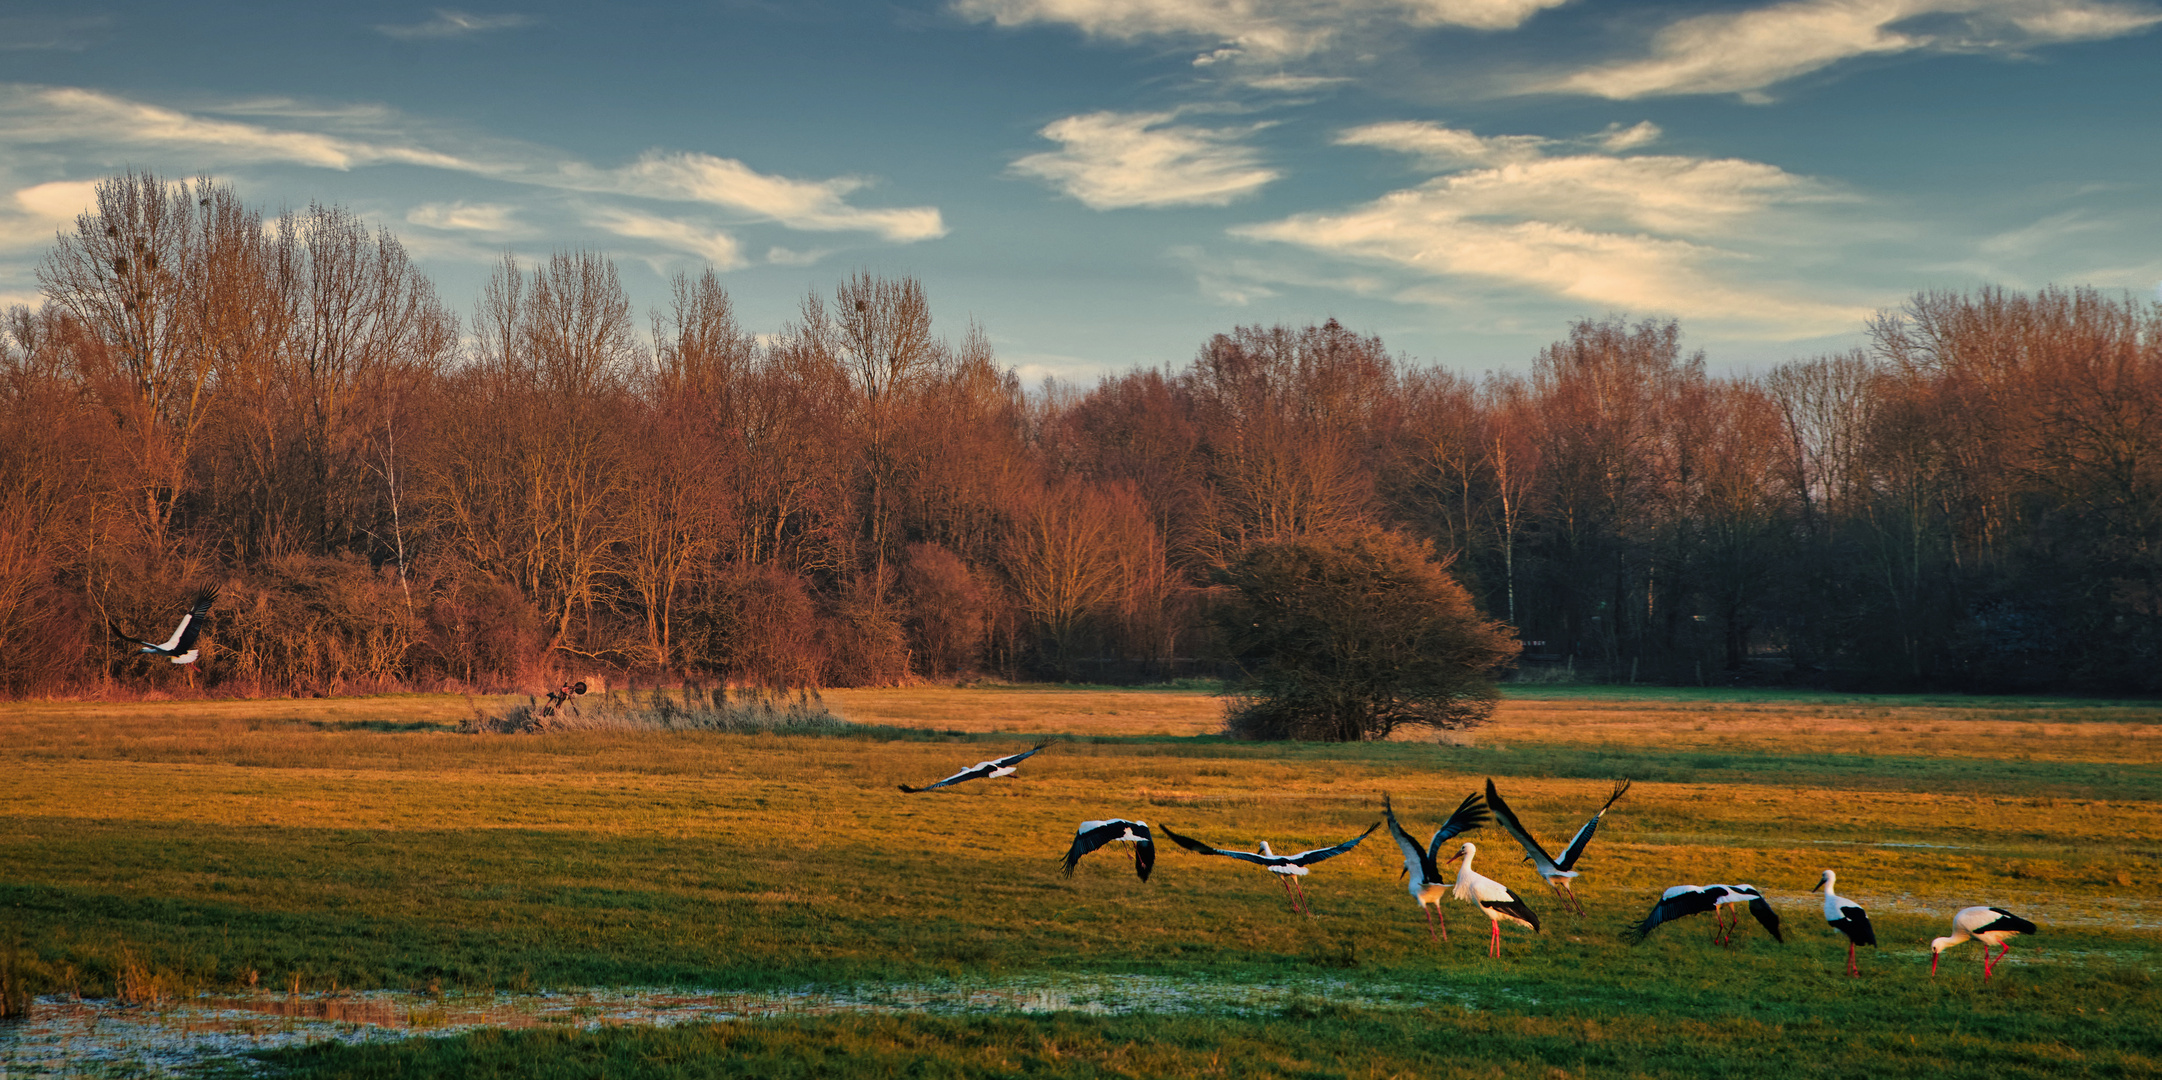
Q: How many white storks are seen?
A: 10